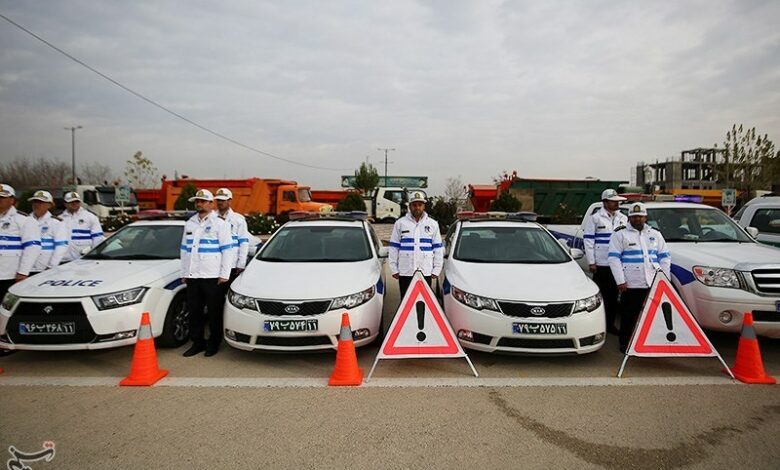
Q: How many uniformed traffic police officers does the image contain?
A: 8